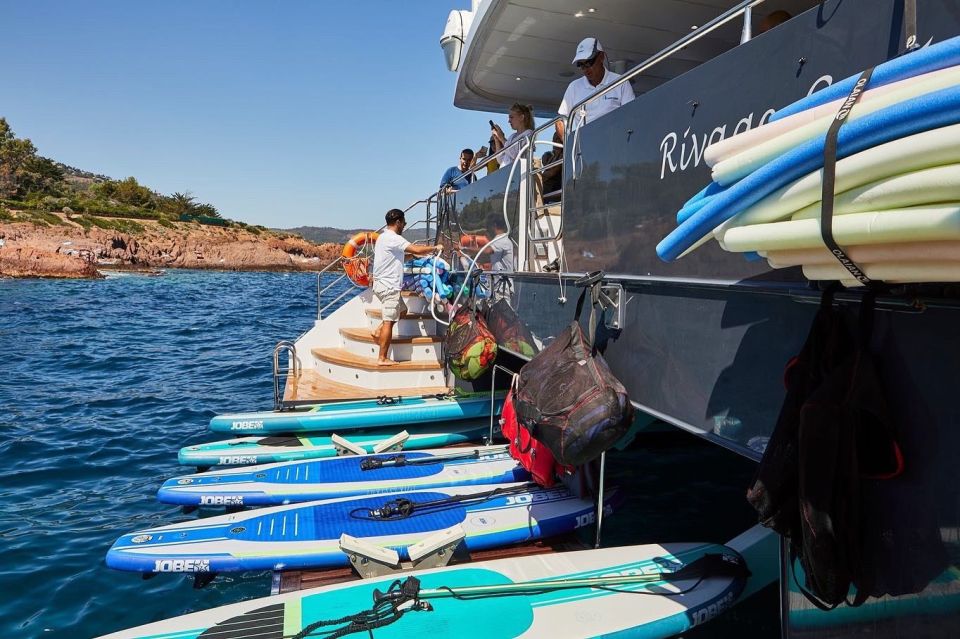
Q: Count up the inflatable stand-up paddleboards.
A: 5